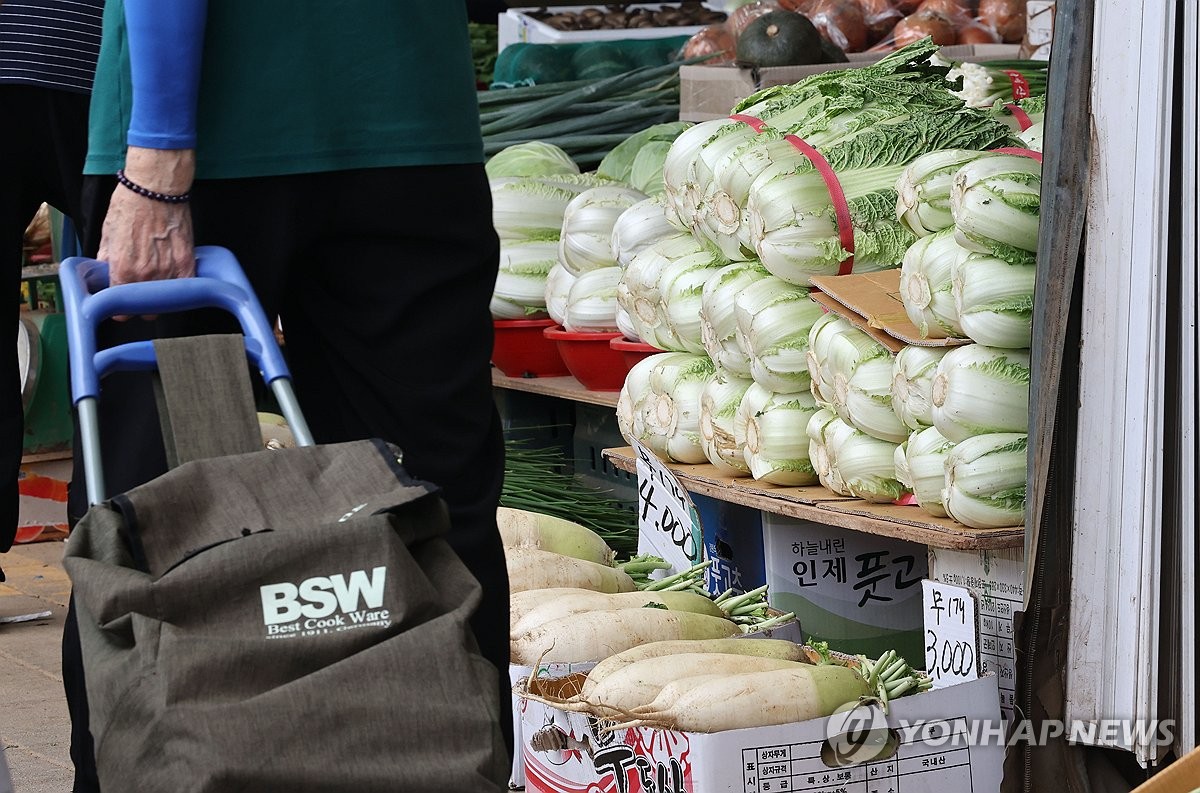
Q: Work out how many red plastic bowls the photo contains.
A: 3